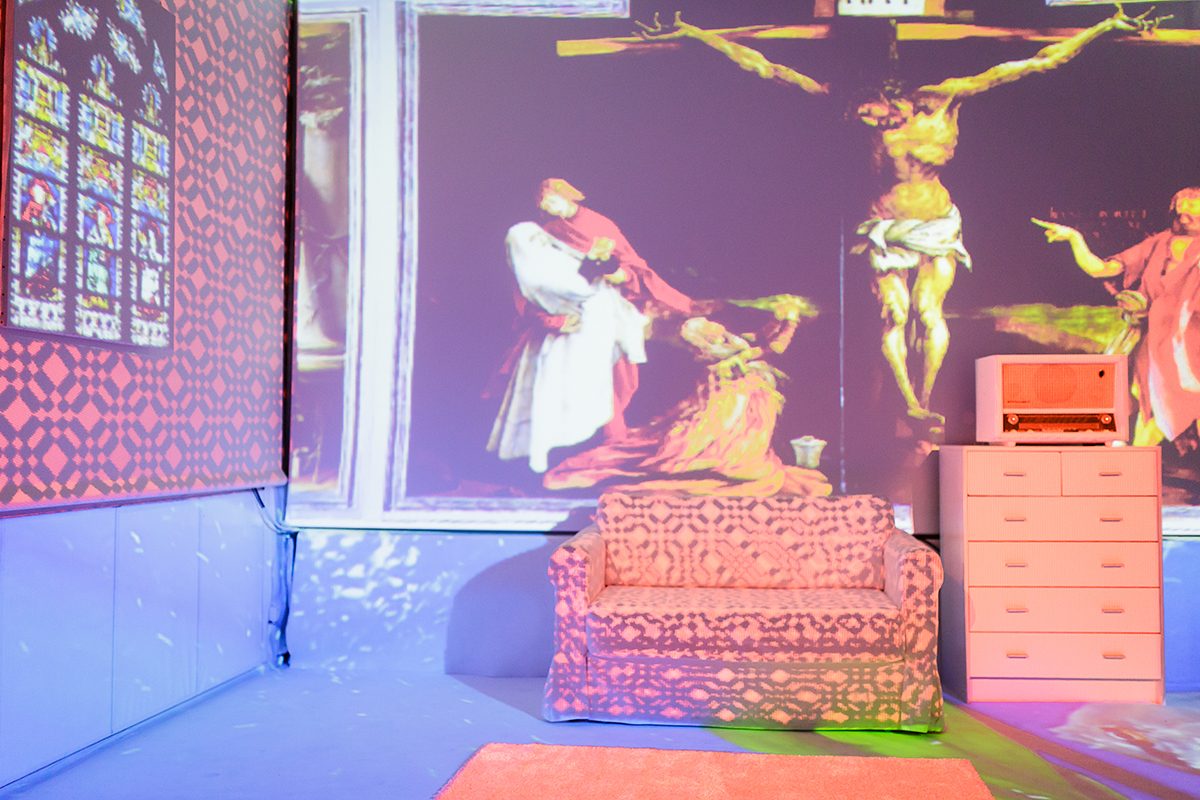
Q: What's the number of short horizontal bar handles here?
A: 10